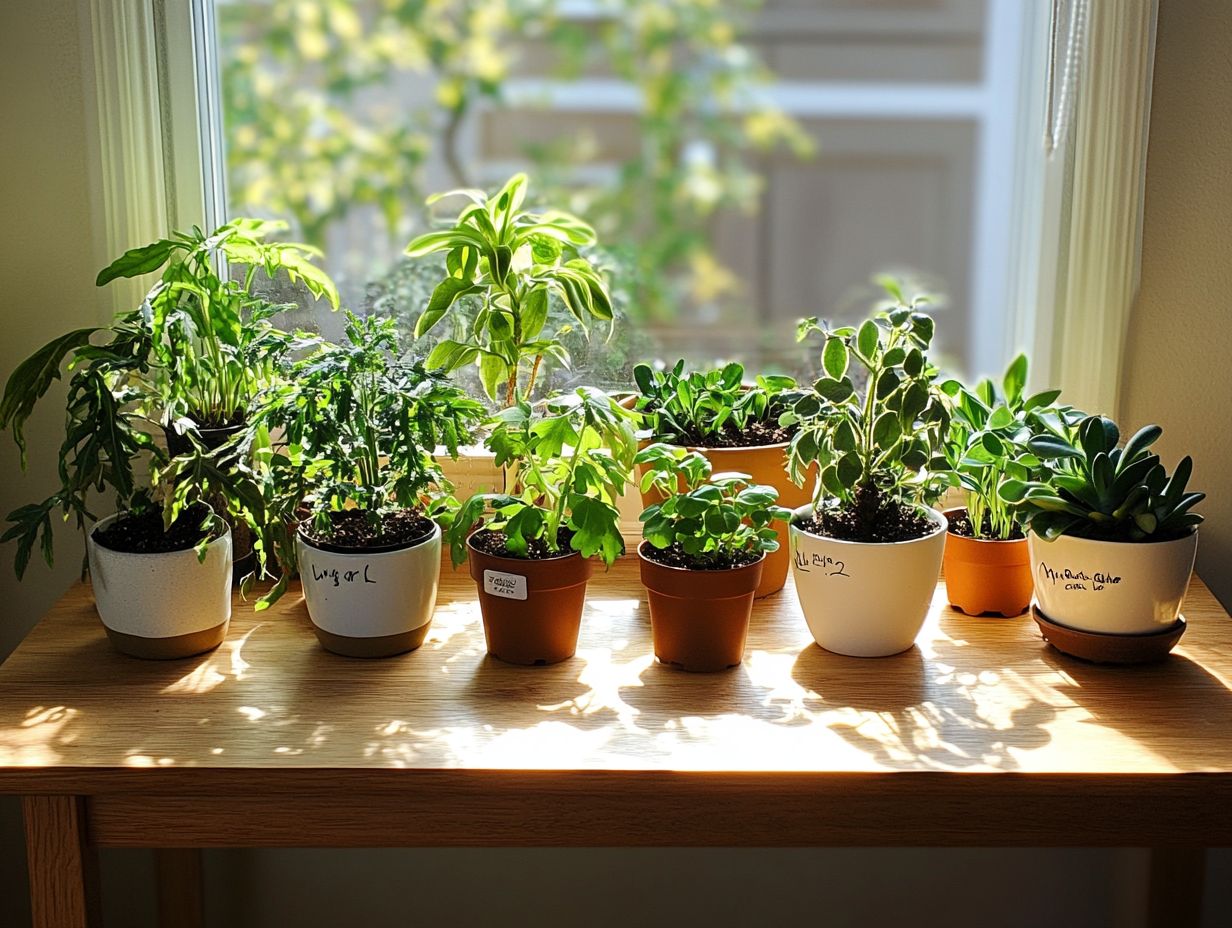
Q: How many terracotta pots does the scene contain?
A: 4